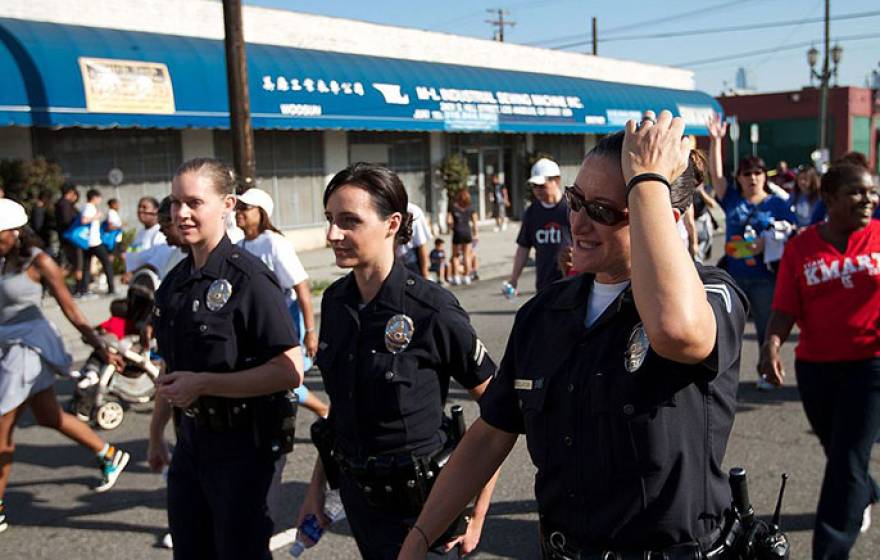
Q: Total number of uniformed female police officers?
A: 3